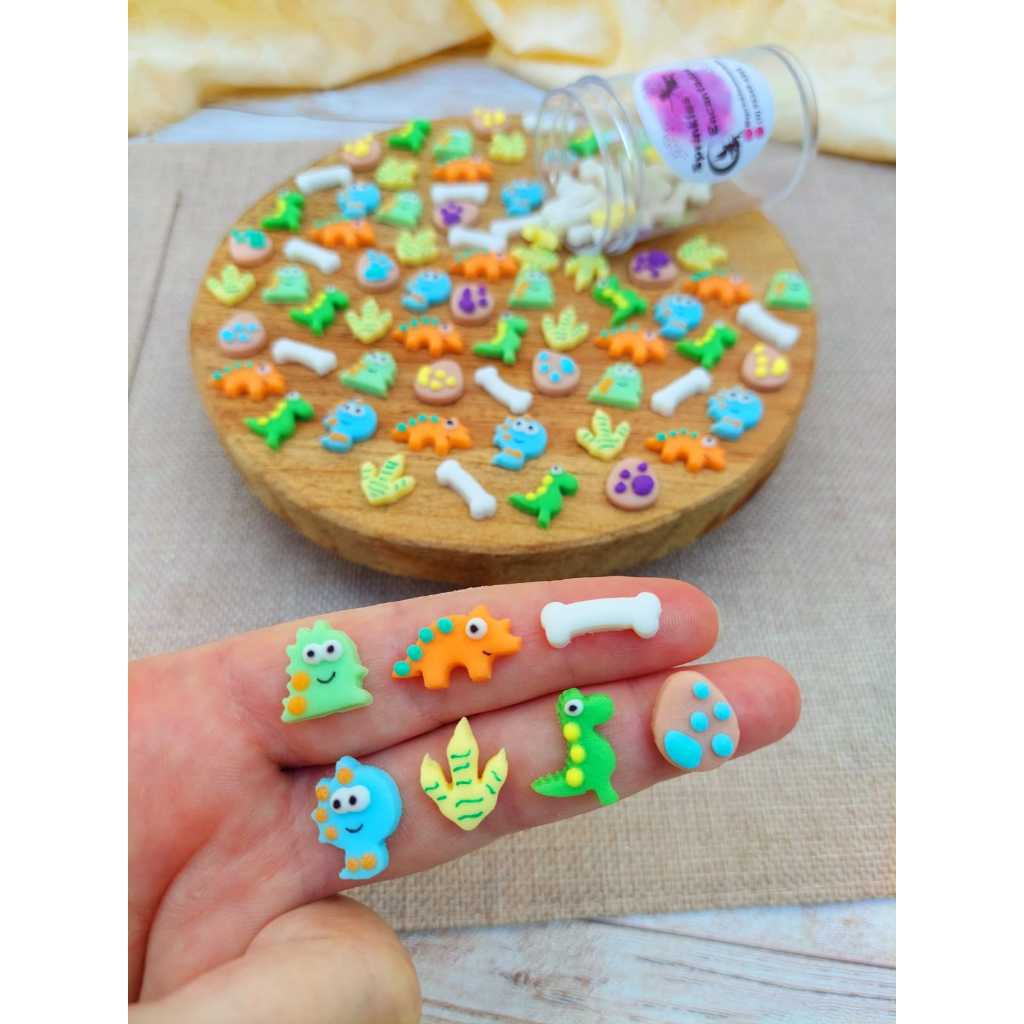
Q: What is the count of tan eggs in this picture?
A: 13